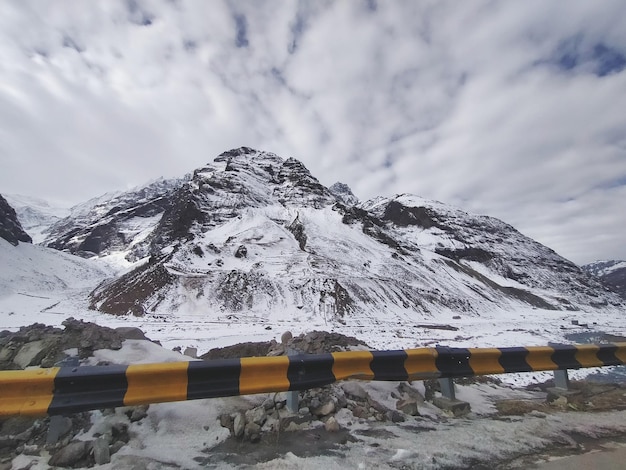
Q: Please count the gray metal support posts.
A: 4